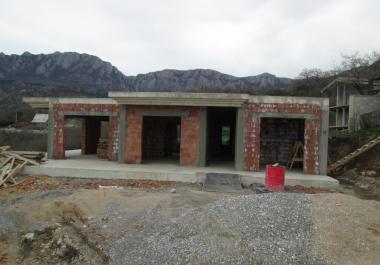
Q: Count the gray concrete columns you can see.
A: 5